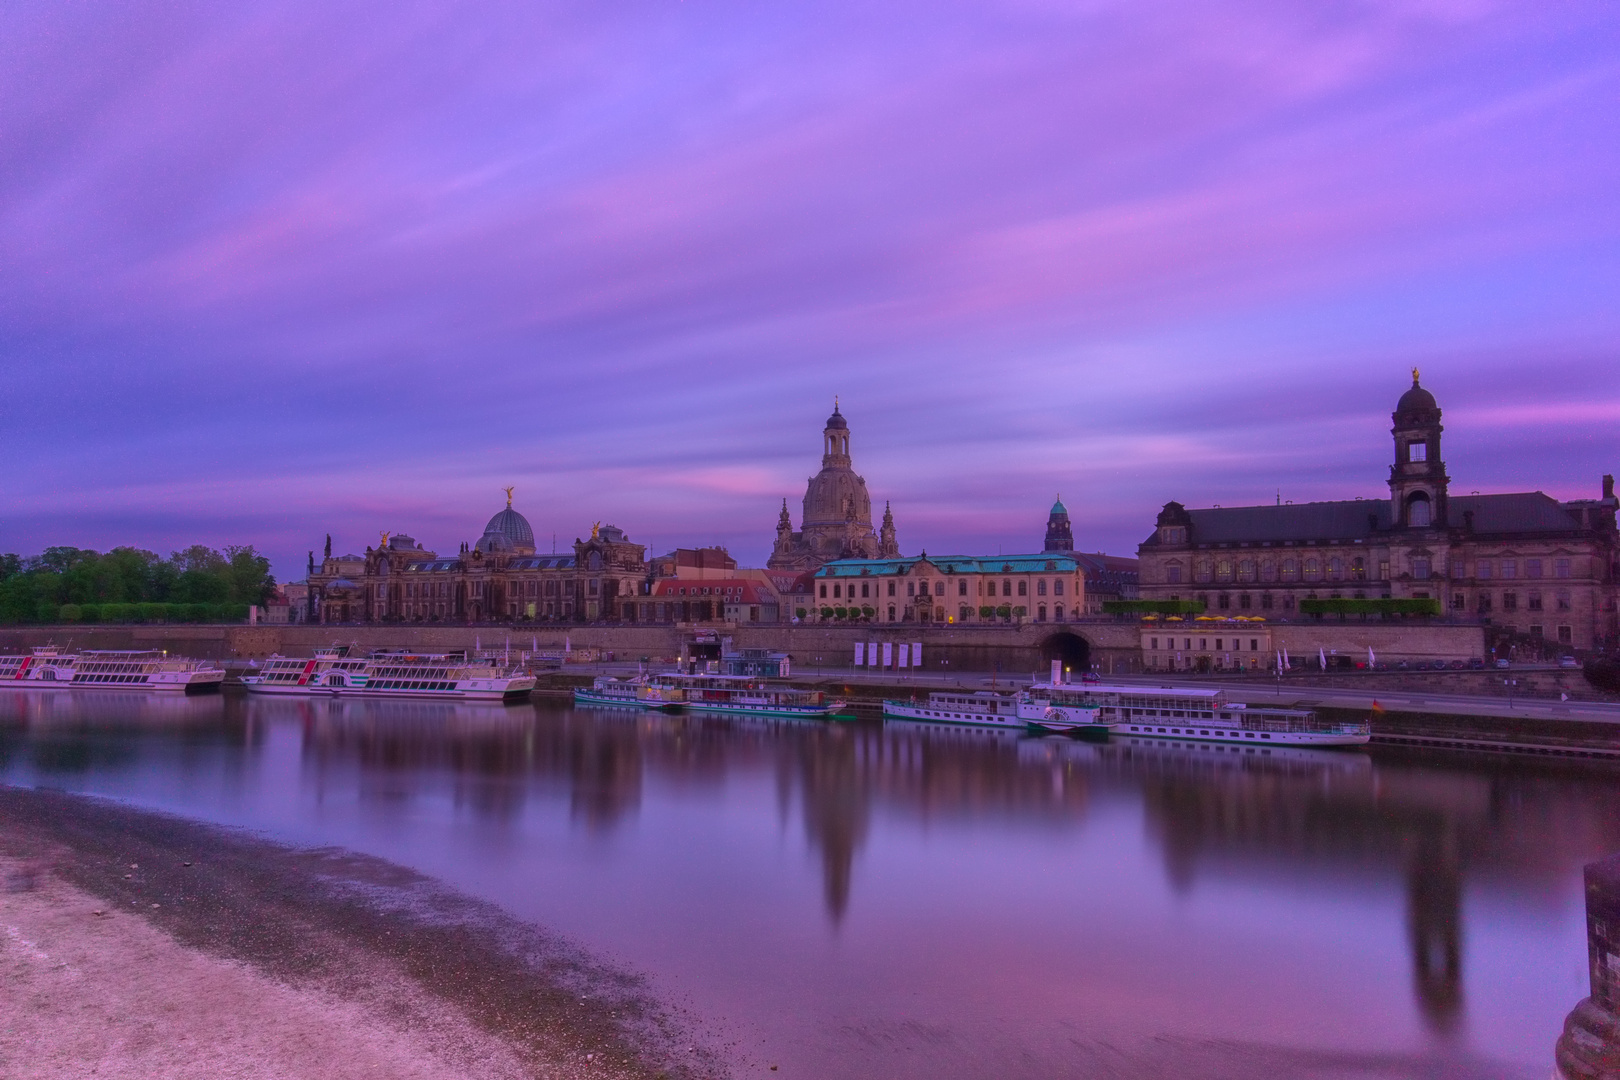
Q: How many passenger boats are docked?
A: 4